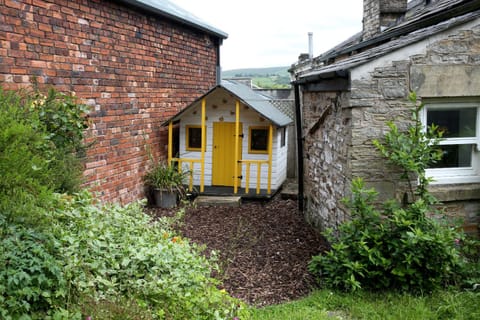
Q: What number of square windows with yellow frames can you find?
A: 2